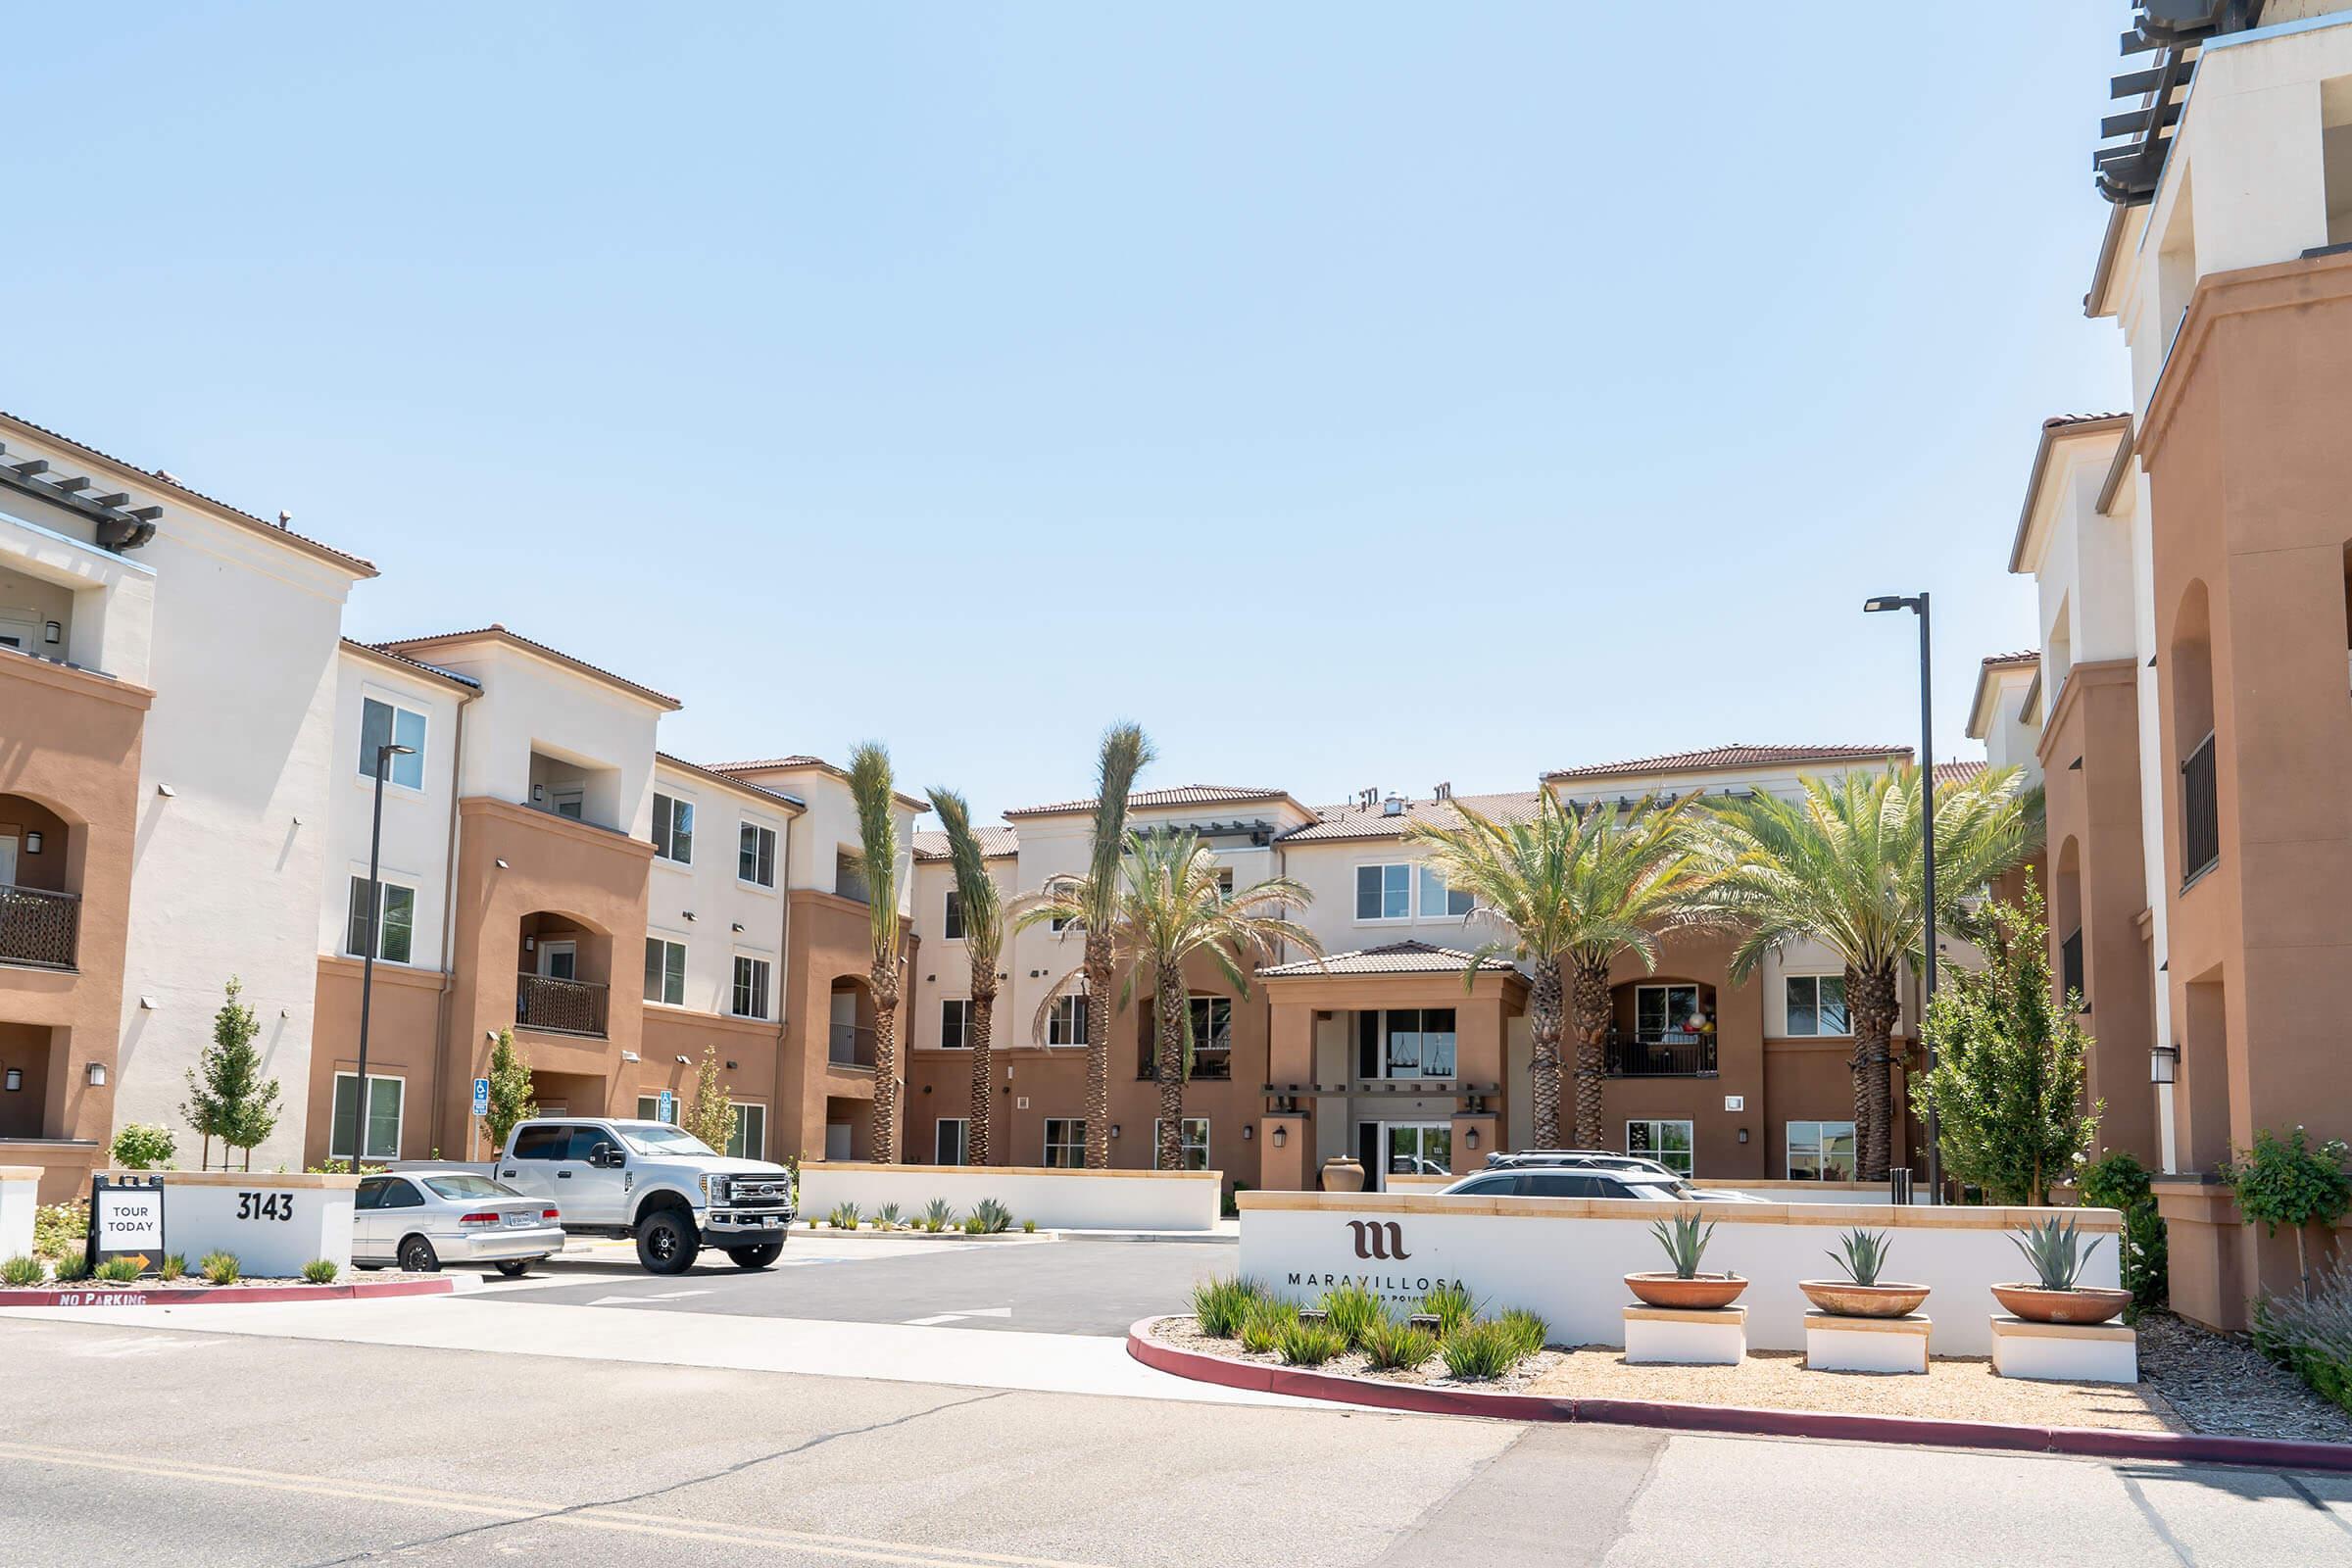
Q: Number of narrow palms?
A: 3